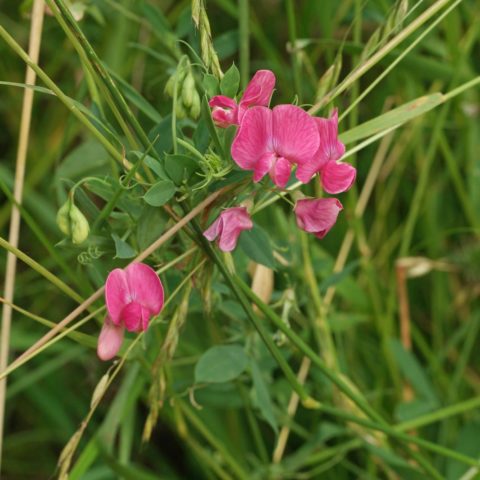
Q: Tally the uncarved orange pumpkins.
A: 0